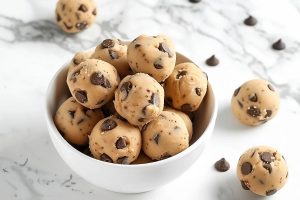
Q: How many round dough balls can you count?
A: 13